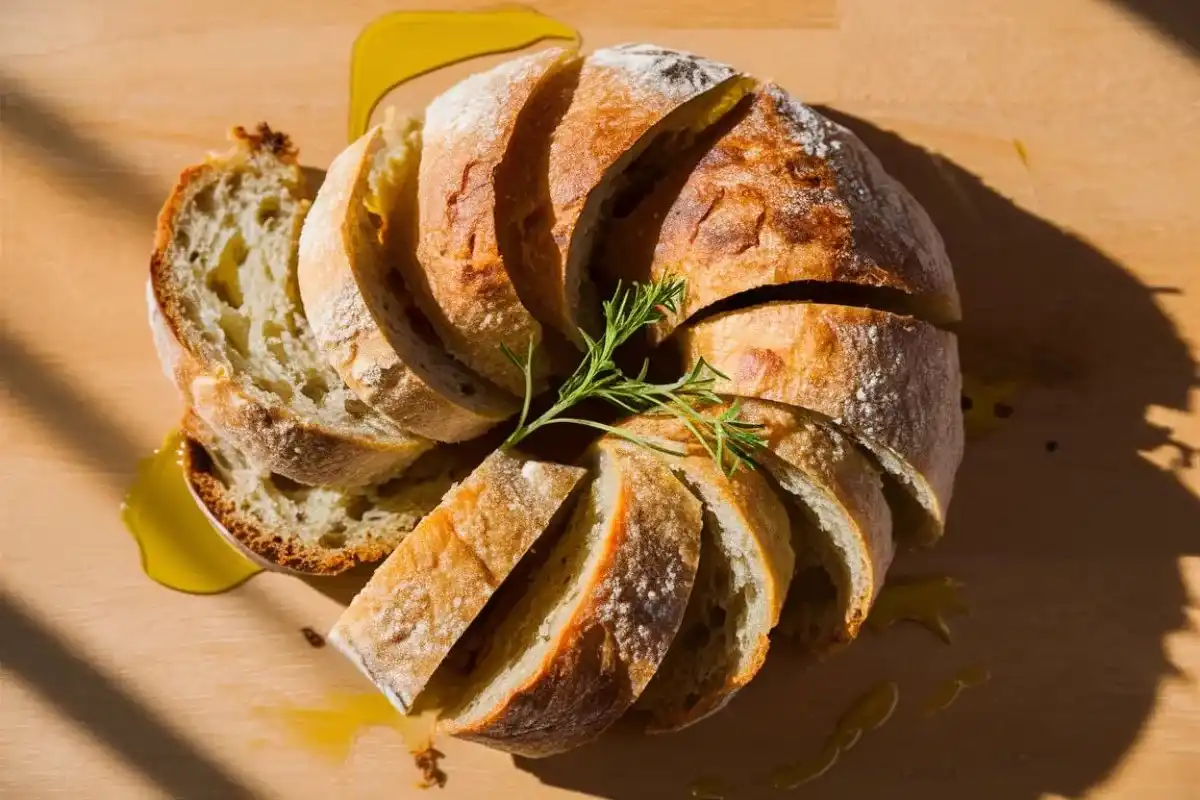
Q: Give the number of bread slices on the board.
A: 11